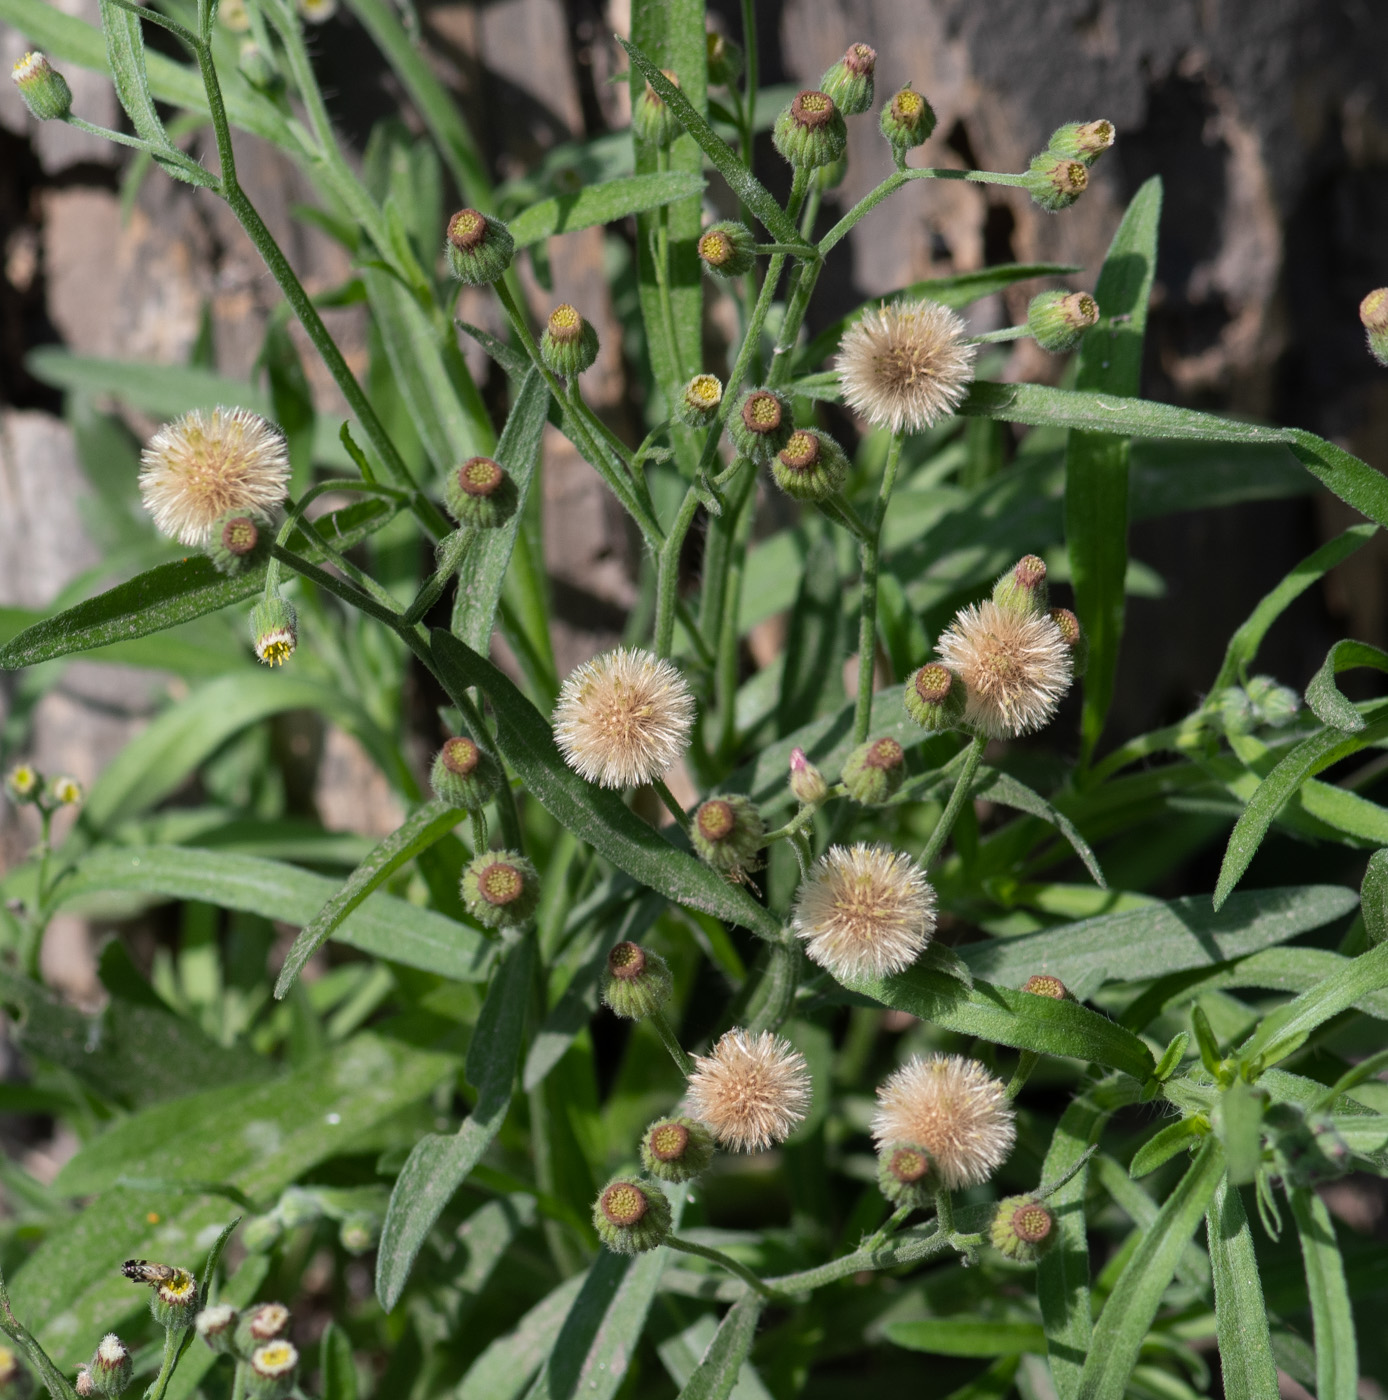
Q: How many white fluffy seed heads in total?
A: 7